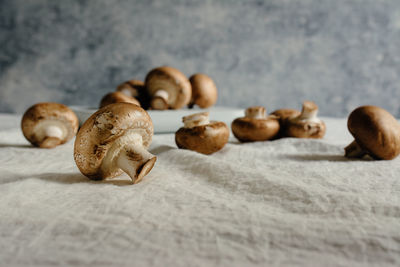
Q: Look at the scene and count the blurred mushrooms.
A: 10